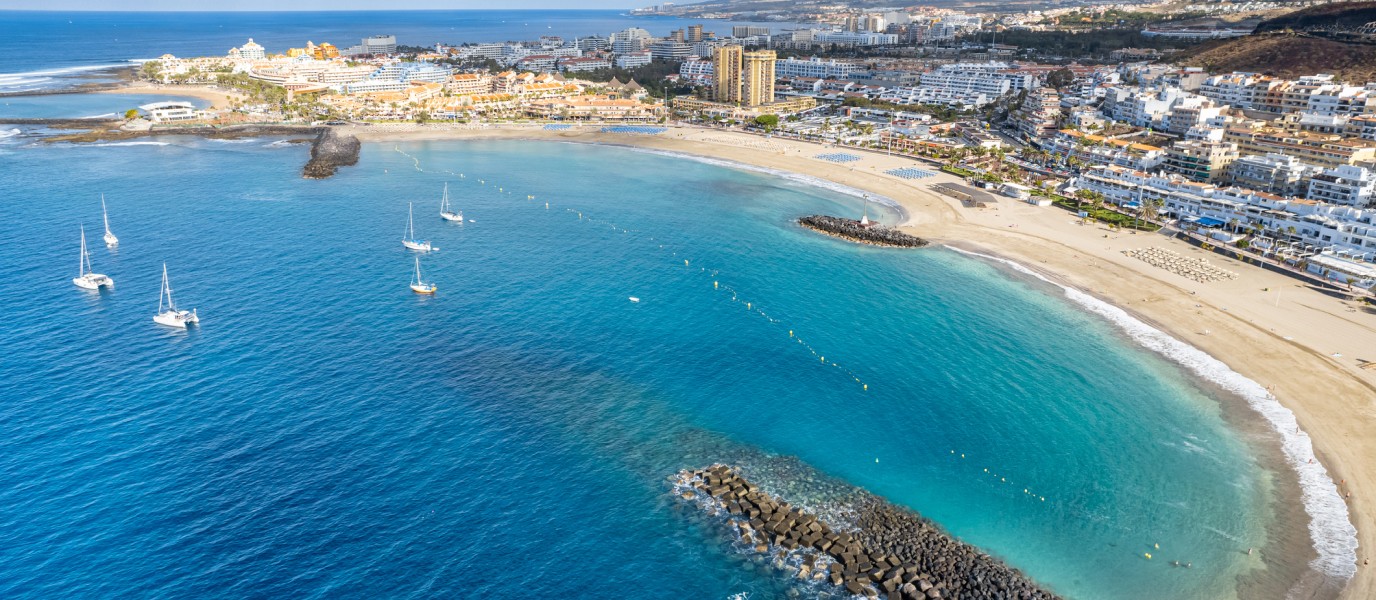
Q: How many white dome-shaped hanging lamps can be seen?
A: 0